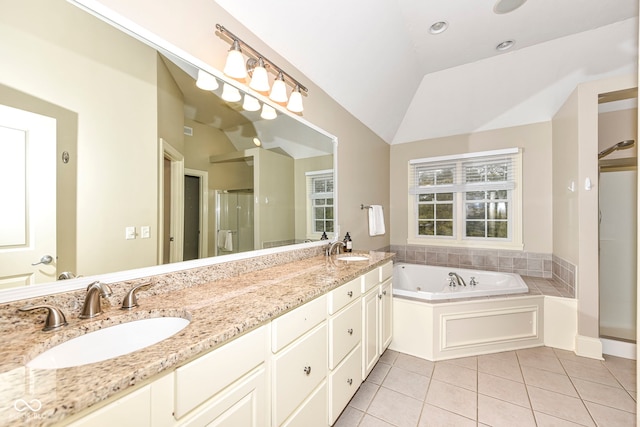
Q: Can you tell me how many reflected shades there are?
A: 4